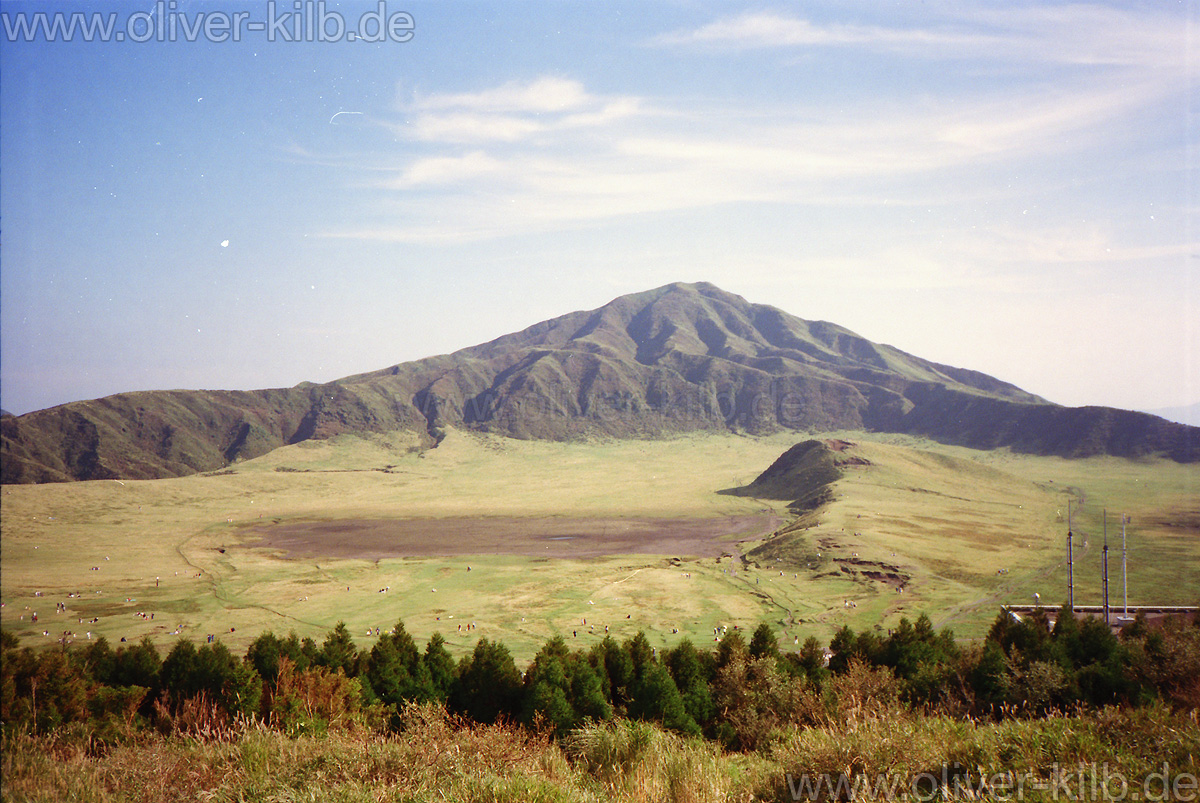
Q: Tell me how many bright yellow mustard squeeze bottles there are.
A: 0